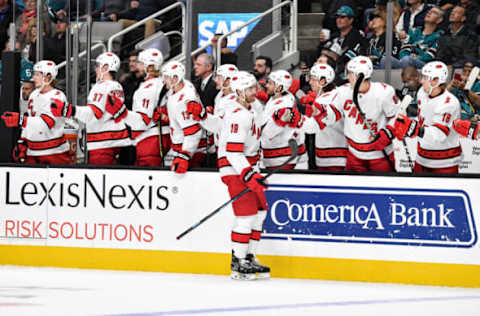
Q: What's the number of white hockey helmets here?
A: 10